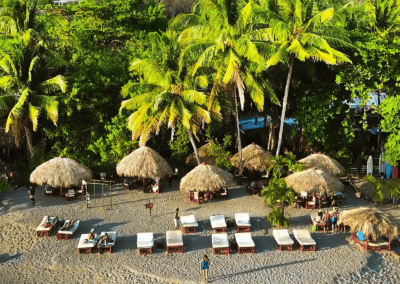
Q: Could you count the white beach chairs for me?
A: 13